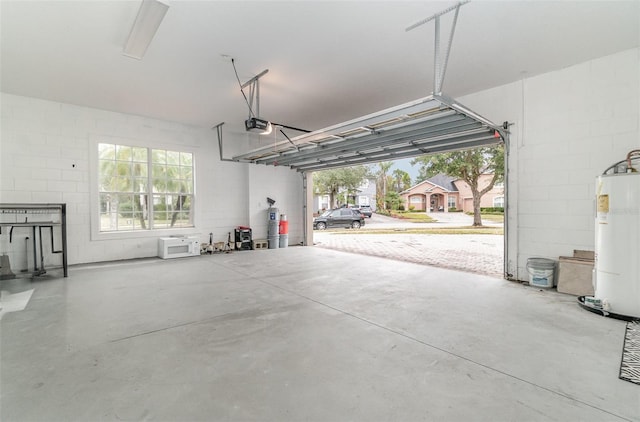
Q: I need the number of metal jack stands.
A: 2